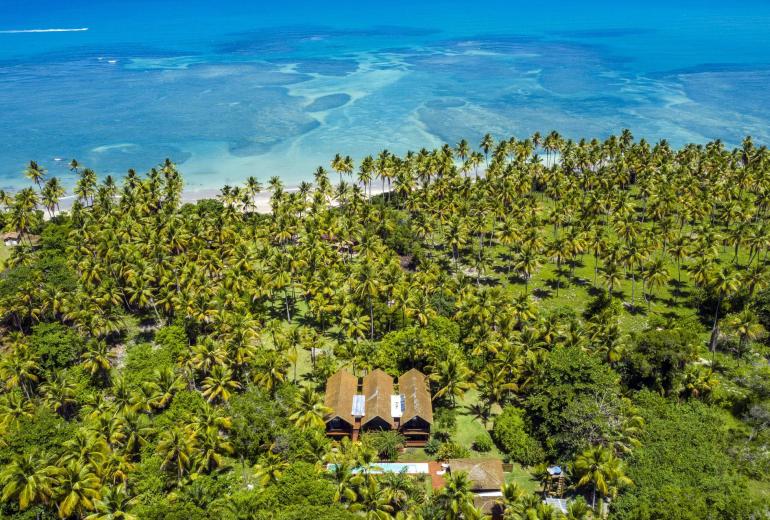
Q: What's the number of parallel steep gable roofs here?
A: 3